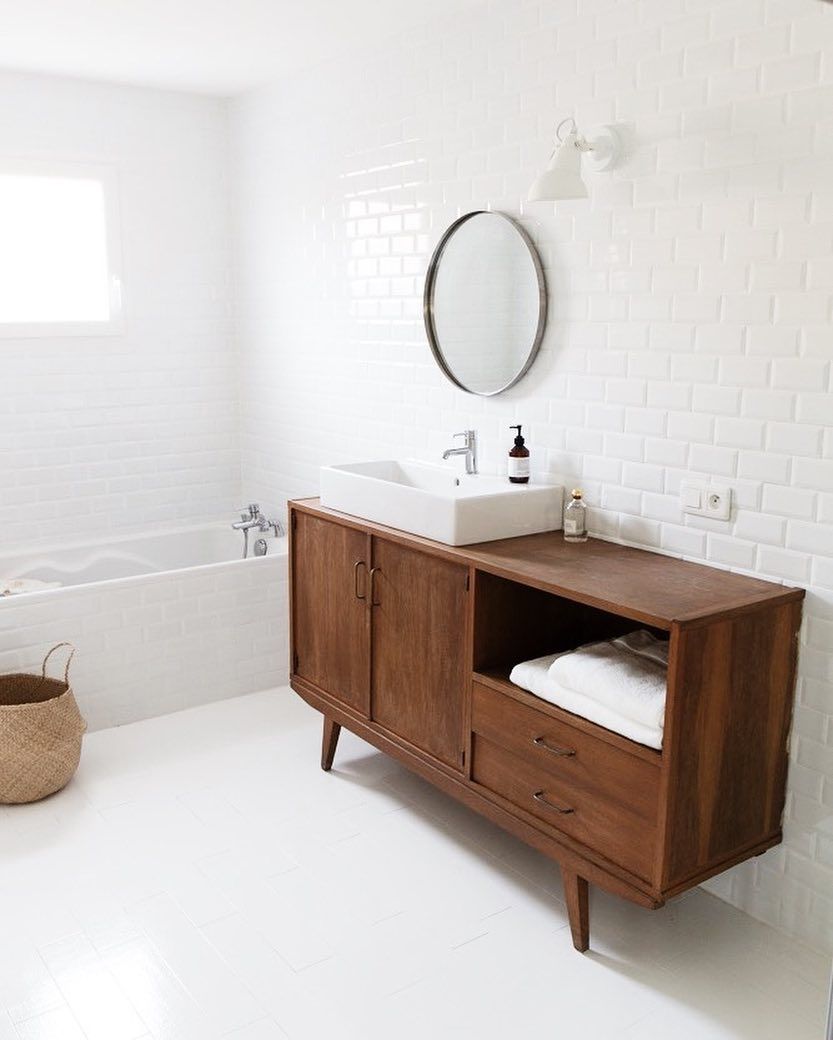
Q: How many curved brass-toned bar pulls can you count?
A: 4